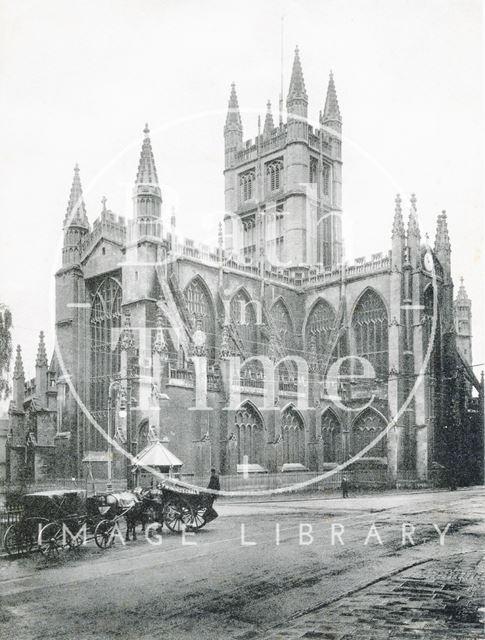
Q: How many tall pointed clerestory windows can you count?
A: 5